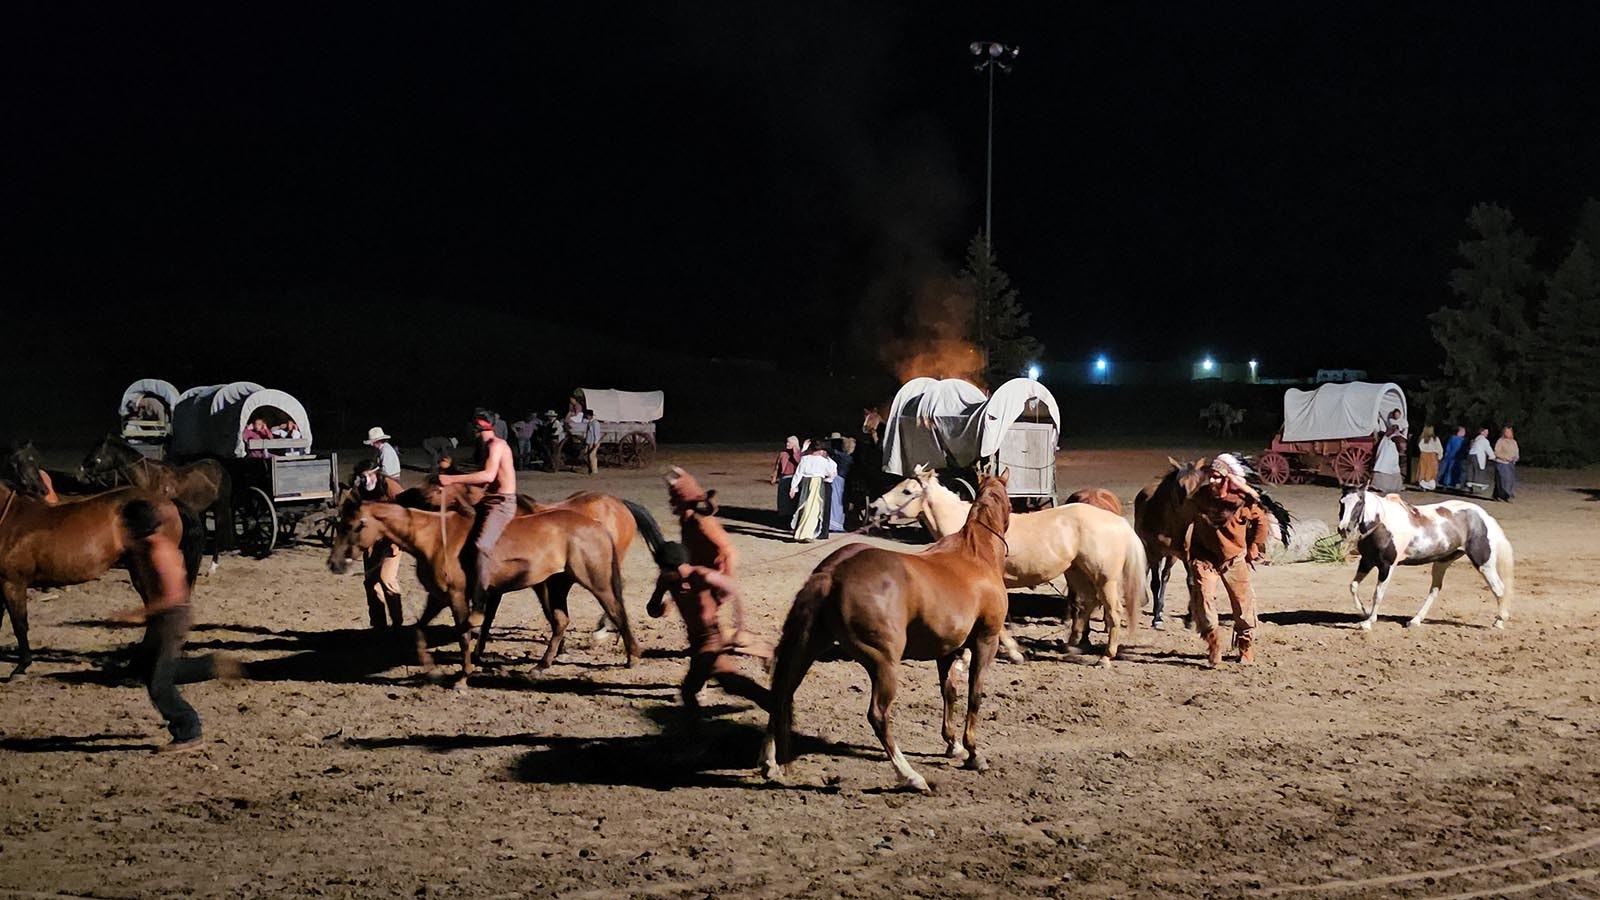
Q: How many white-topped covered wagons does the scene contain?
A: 5